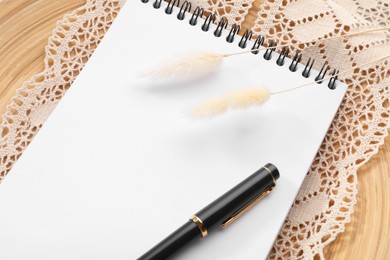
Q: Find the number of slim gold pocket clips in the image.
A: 1